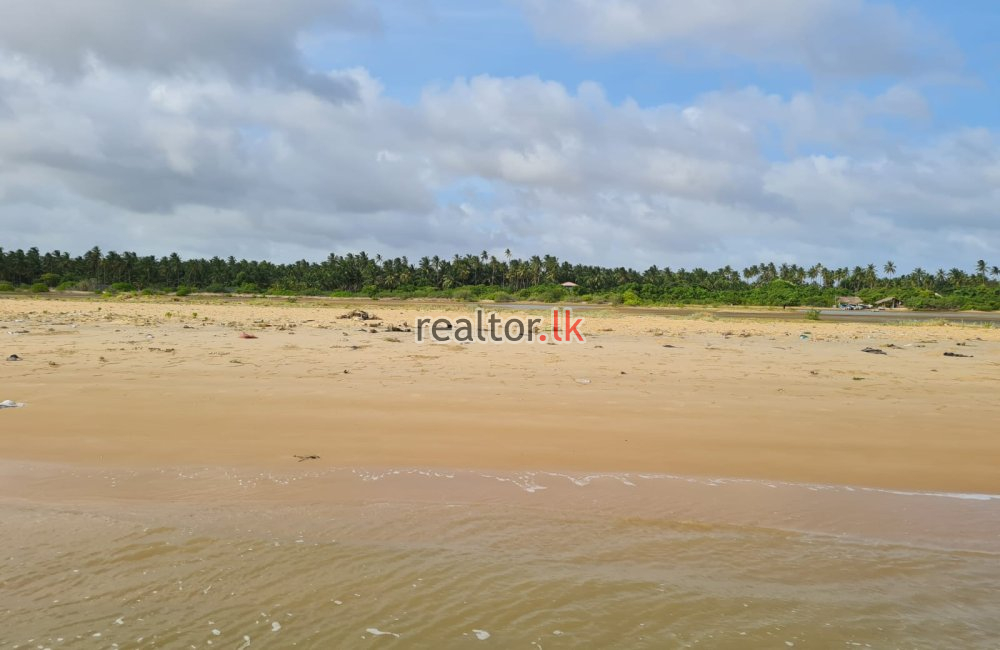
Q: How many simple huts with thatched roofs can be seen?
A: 2